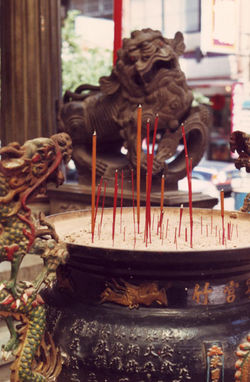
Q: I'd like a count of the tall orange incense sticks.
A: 2